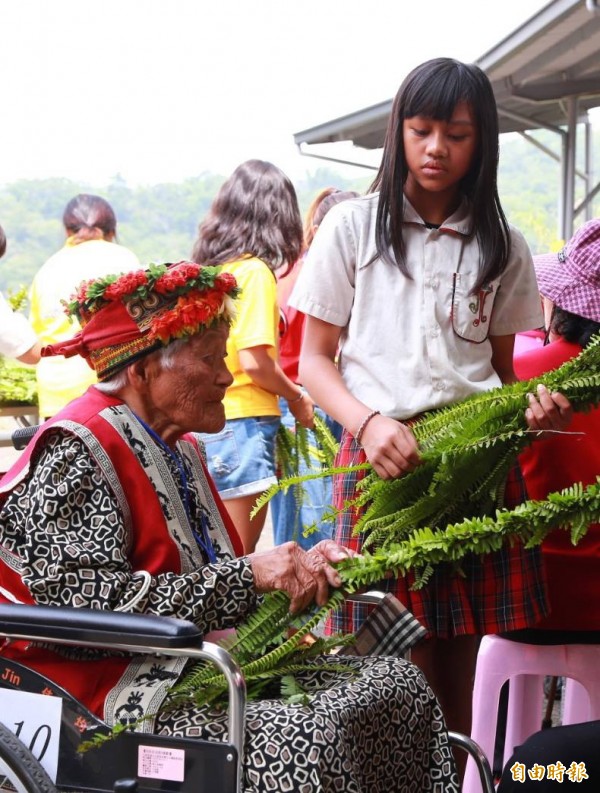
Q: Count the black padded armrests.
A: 1